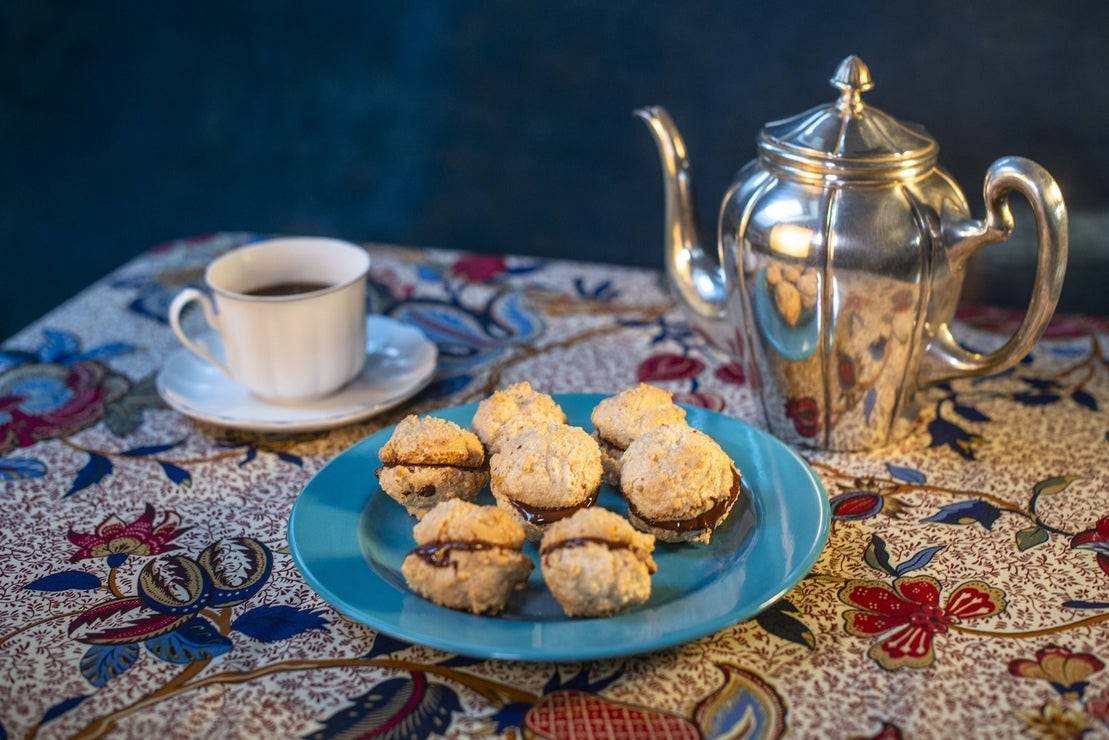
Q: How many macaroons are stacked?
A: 7